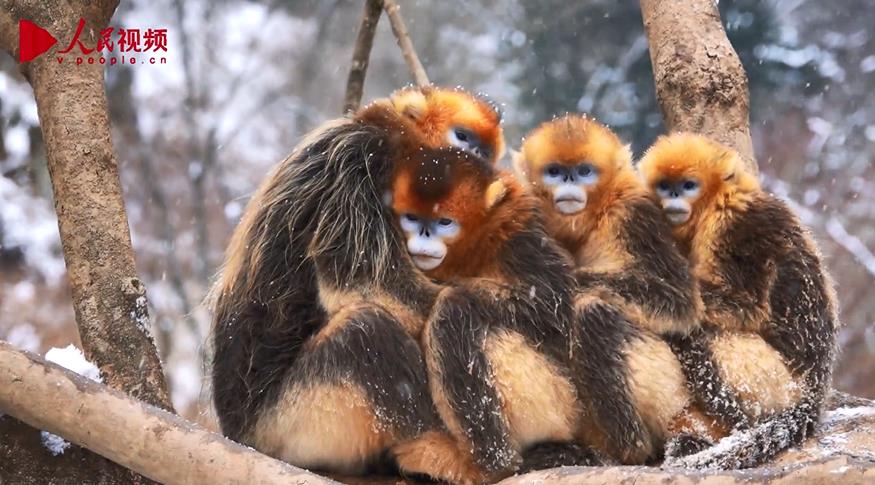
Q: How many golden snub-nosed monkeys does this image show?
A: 4